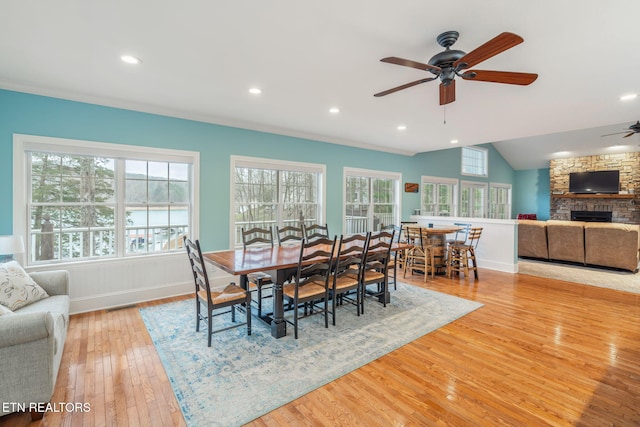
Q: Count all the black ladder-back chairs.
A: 8